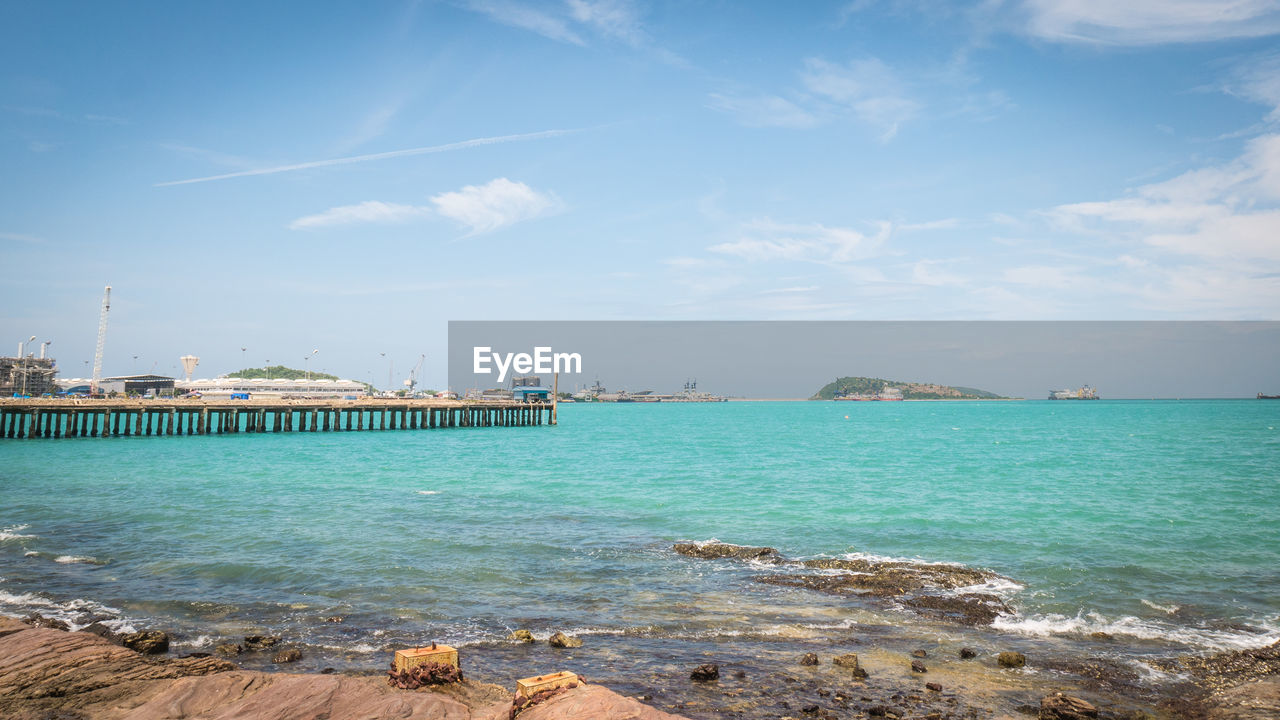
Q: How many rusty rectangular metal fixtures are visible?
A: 2